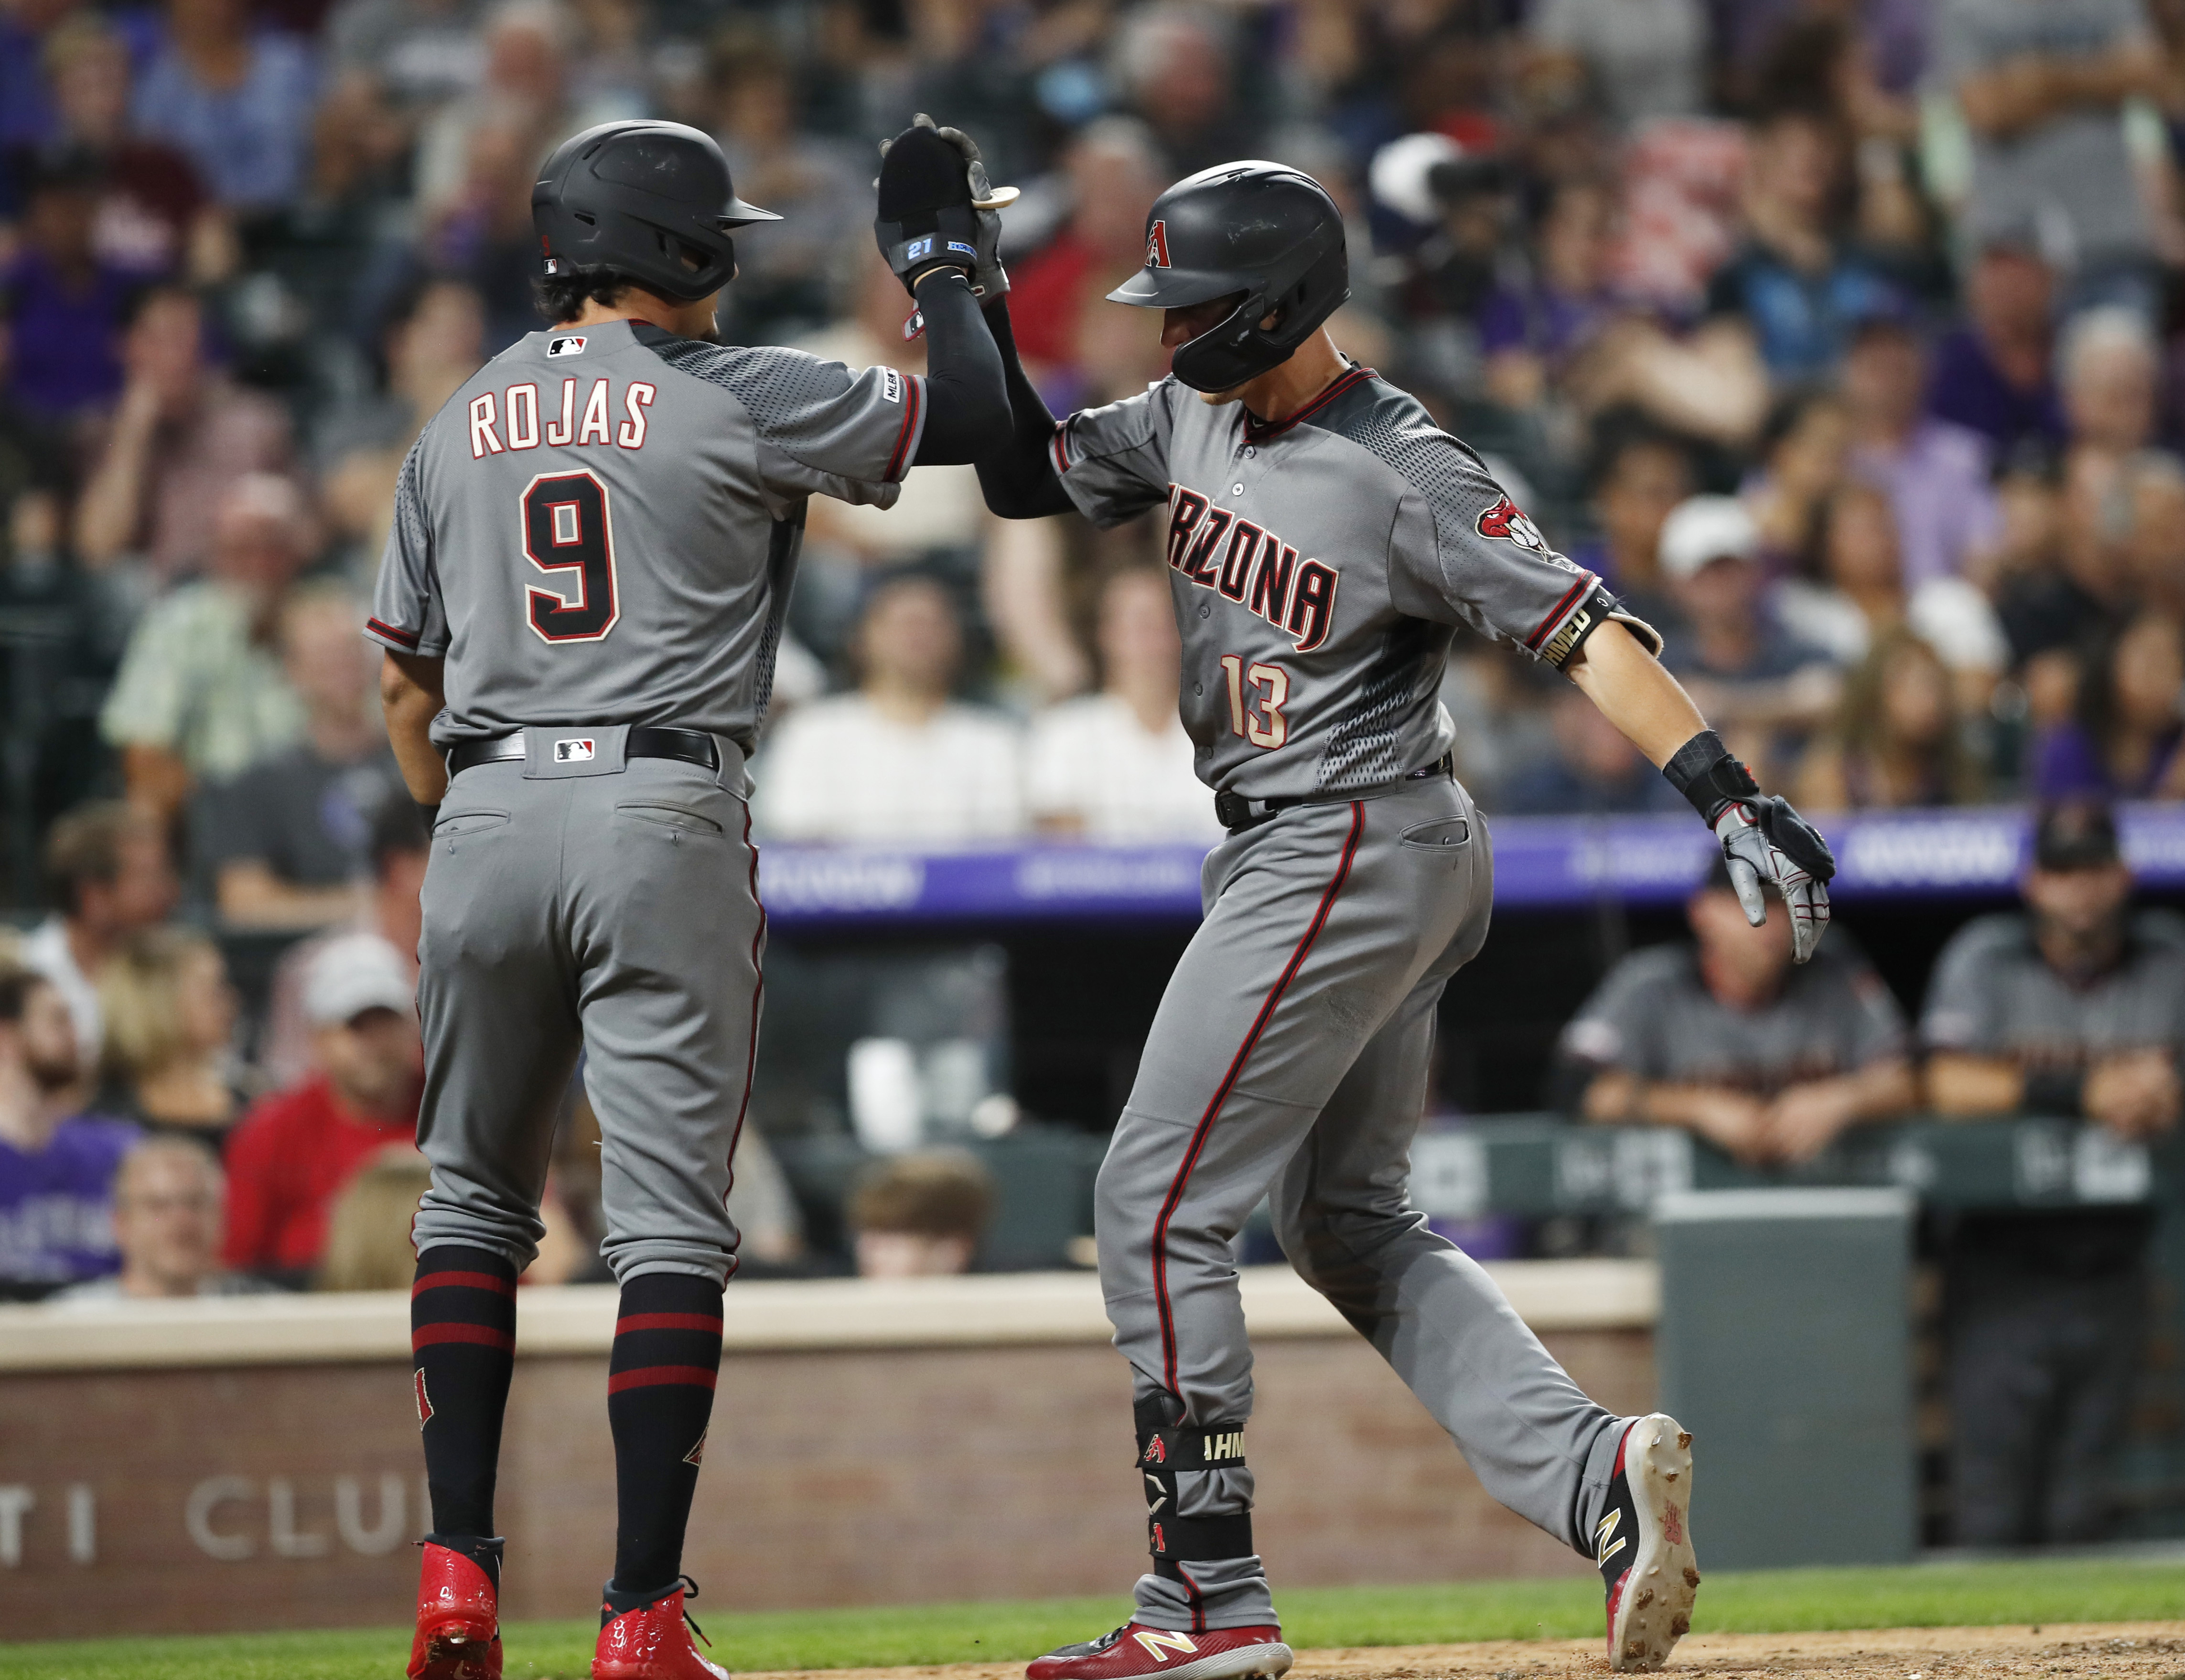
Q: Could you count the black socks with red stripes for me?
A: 2